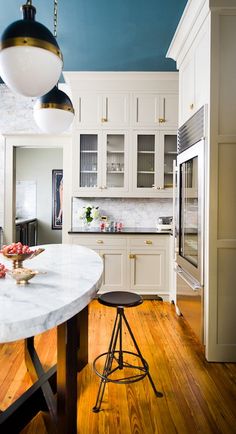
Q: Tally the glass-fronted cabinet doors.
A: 4